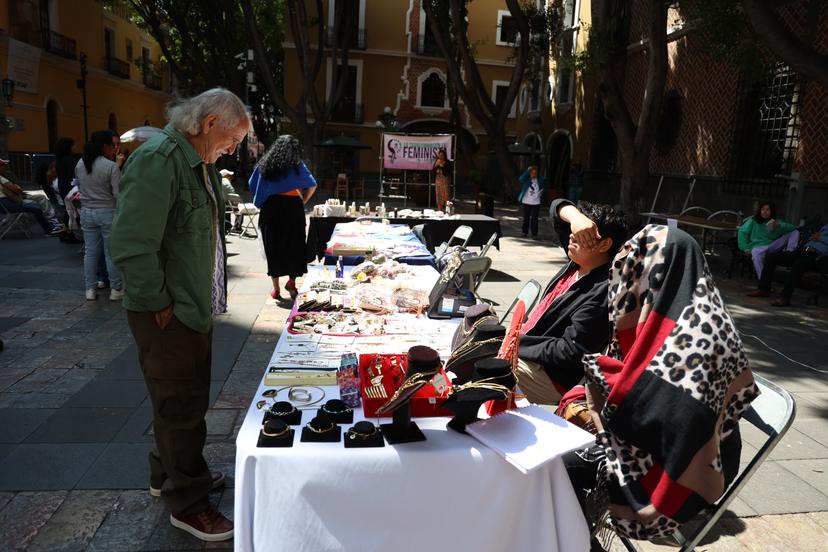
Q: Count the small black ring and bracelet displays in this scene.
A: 5